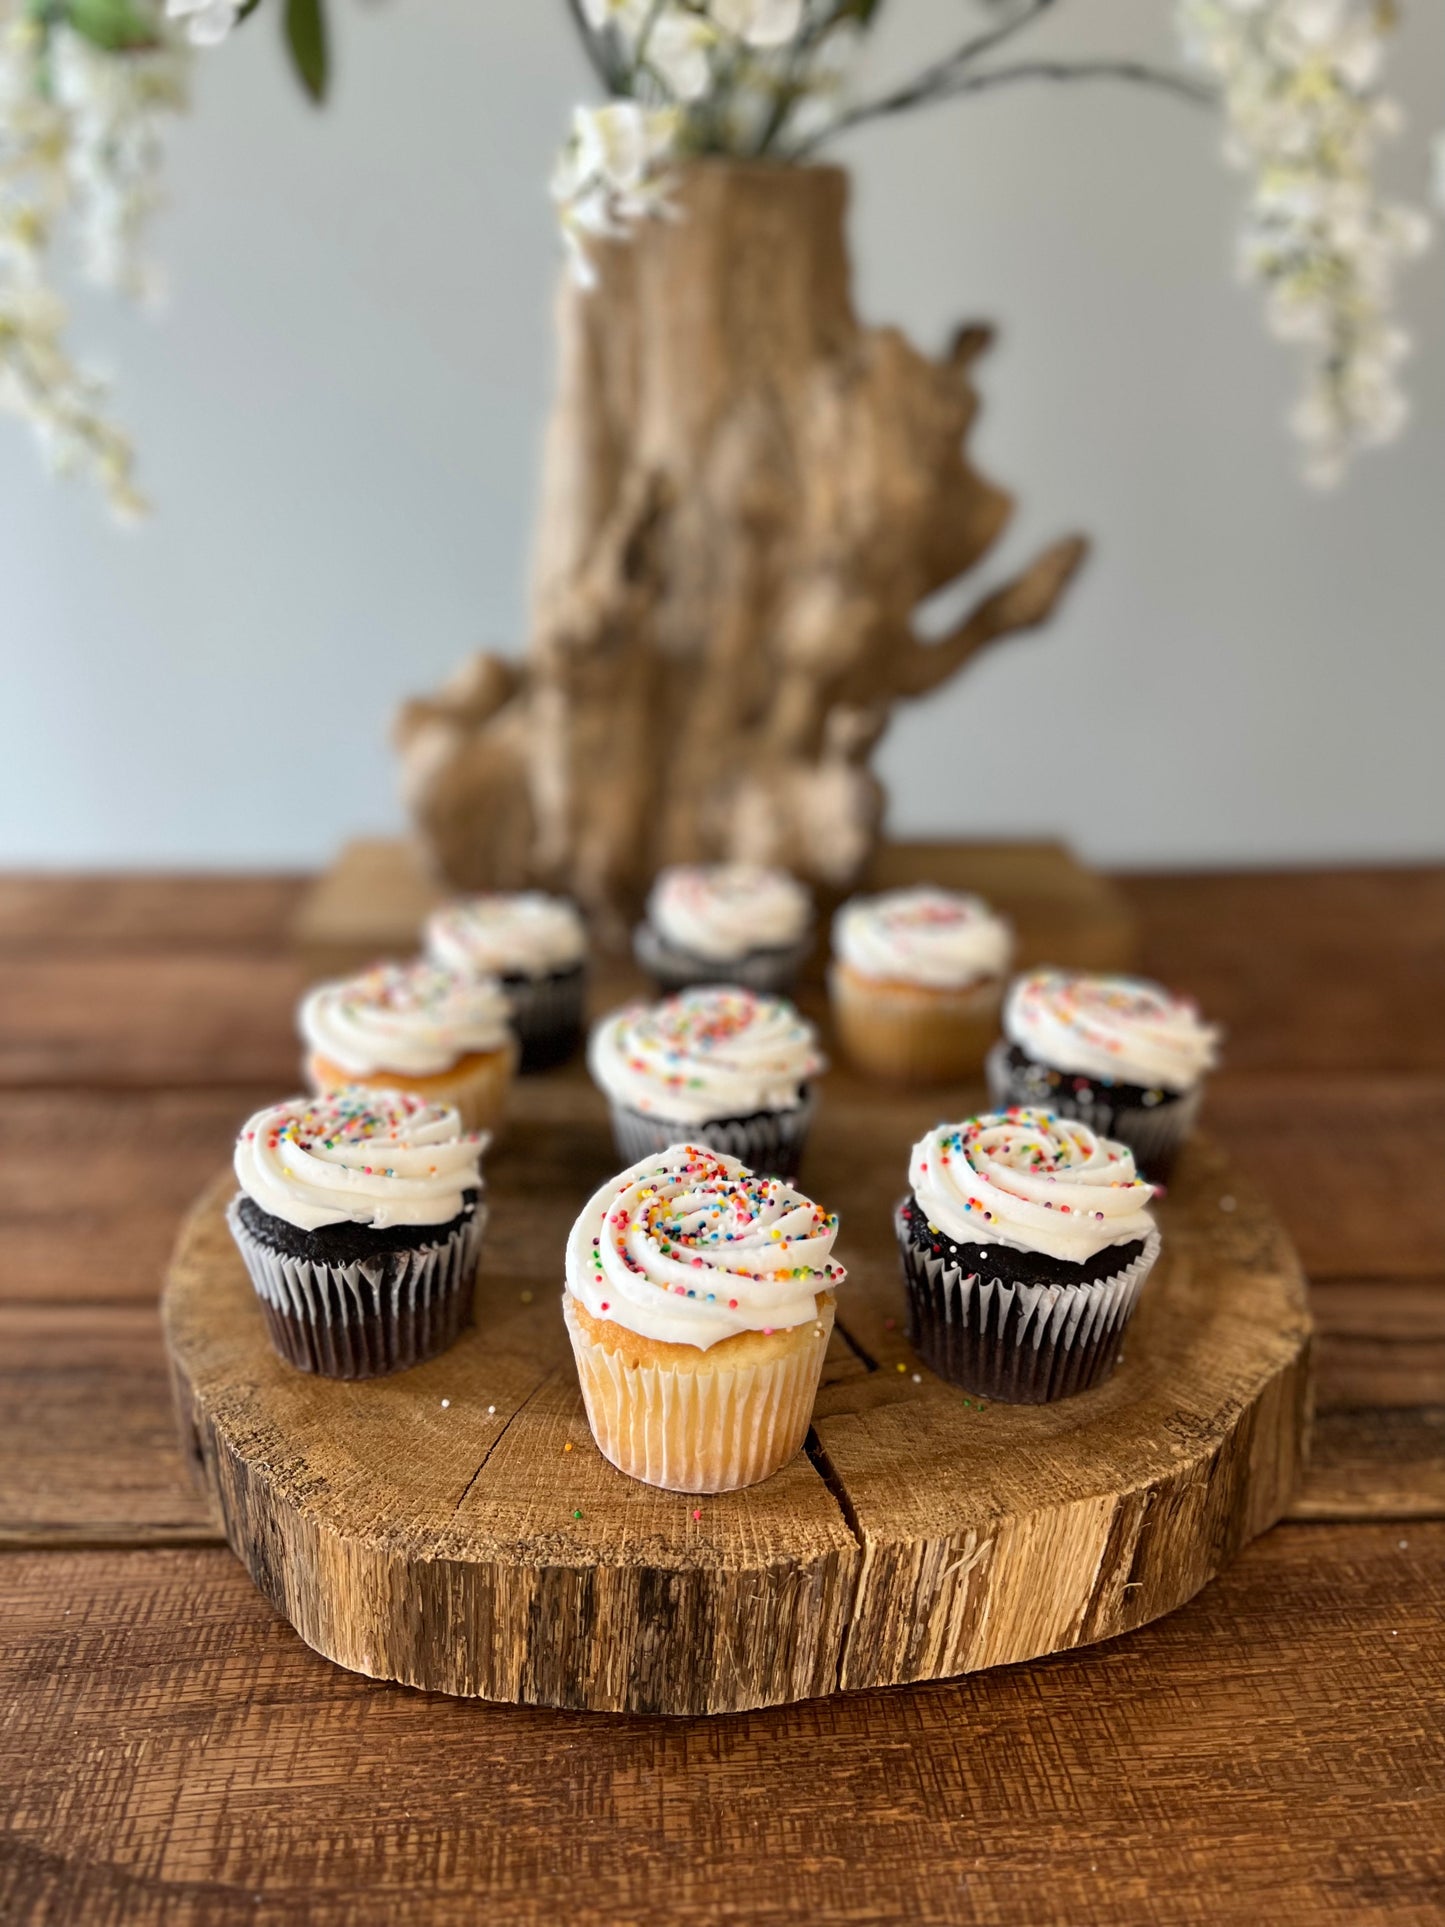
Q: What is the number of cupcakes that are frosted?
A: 9